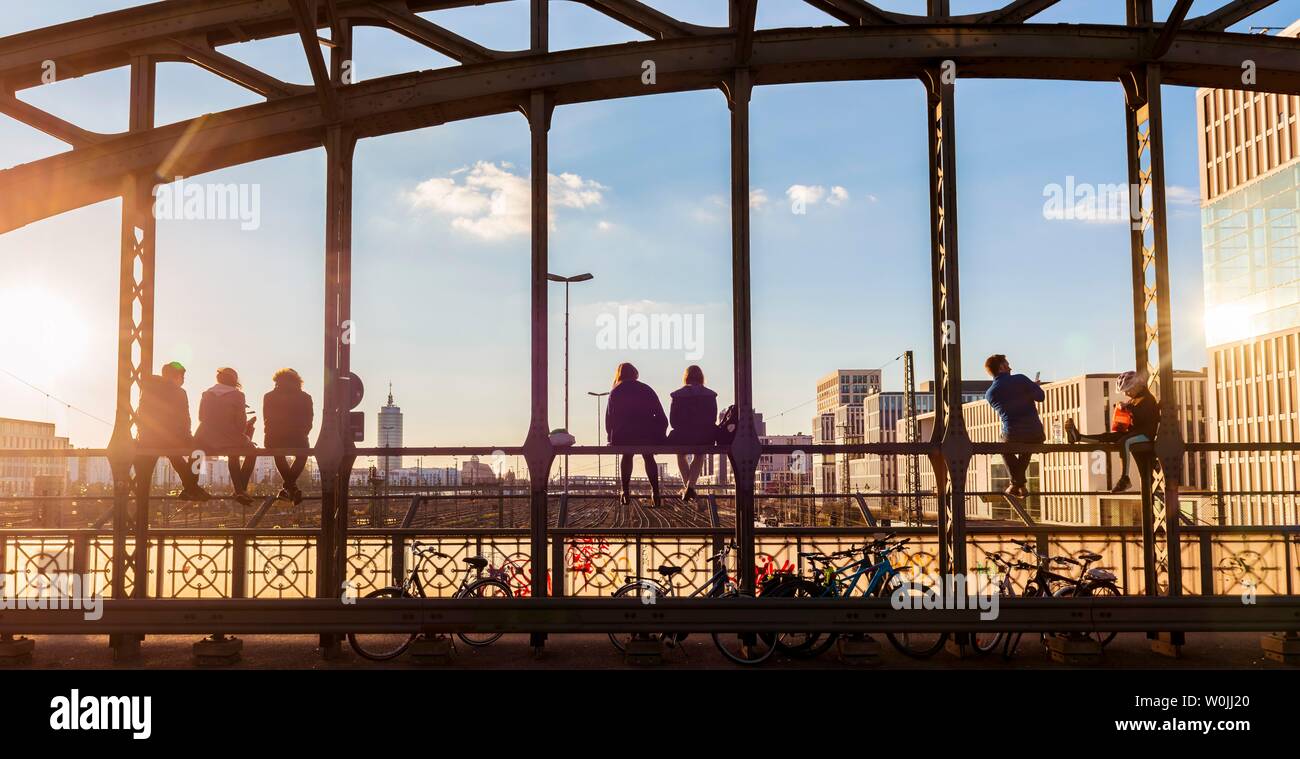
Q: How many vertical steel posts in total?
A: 6